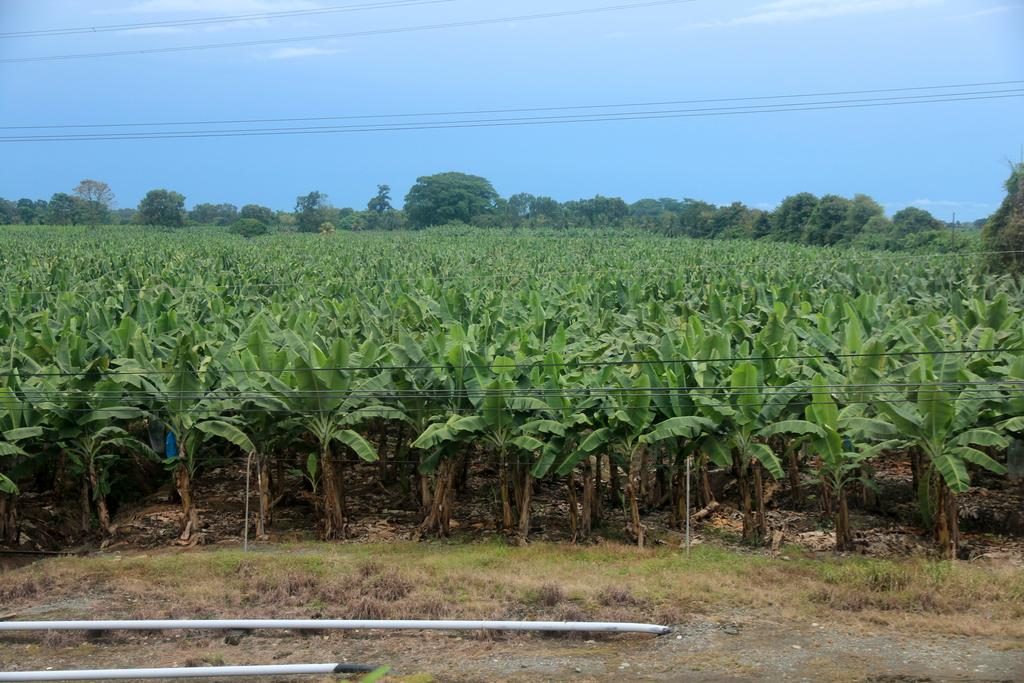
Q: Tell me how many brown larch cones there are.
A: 0